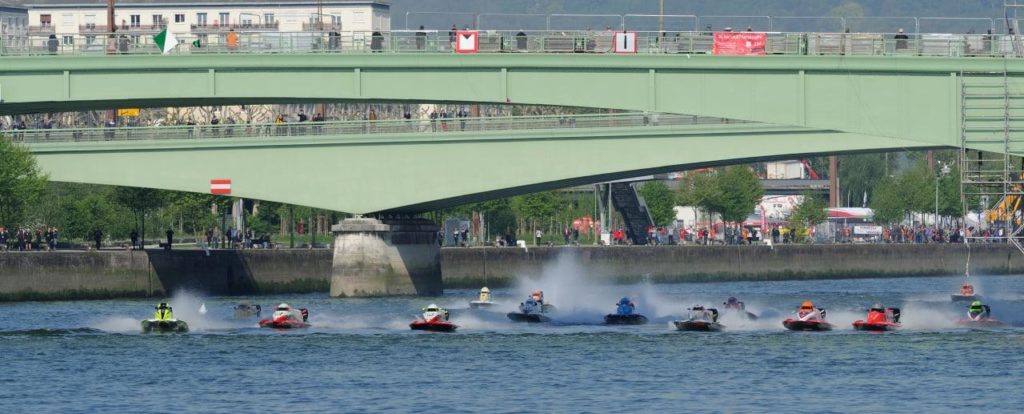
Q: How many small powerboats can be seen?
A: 14